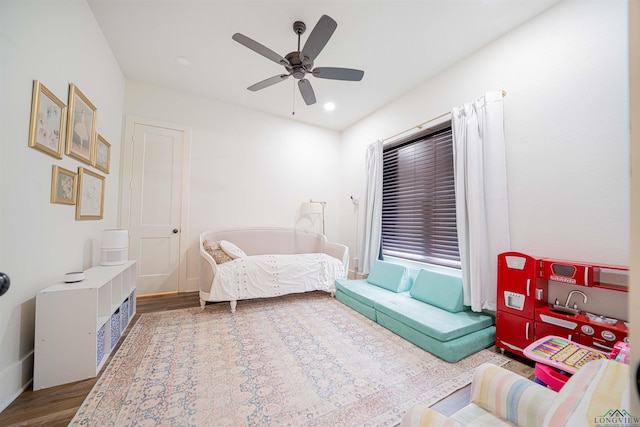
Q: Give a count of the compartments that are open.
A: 4